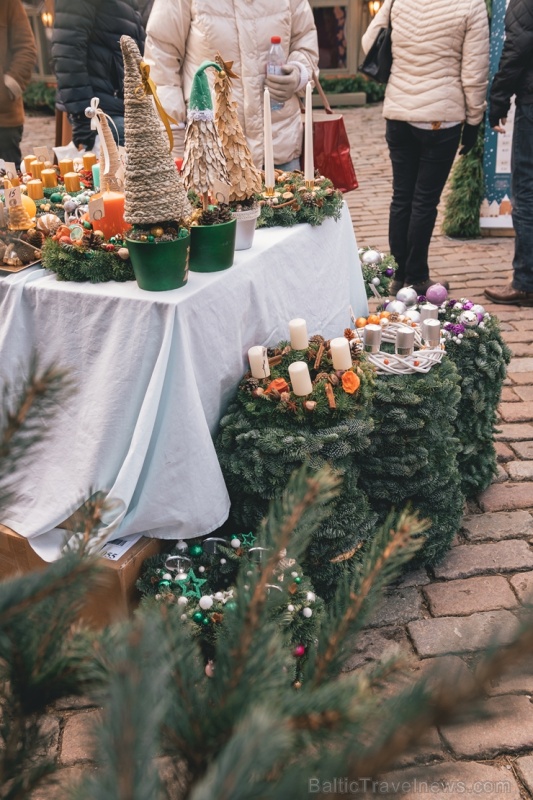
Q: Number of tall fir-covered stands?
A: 3